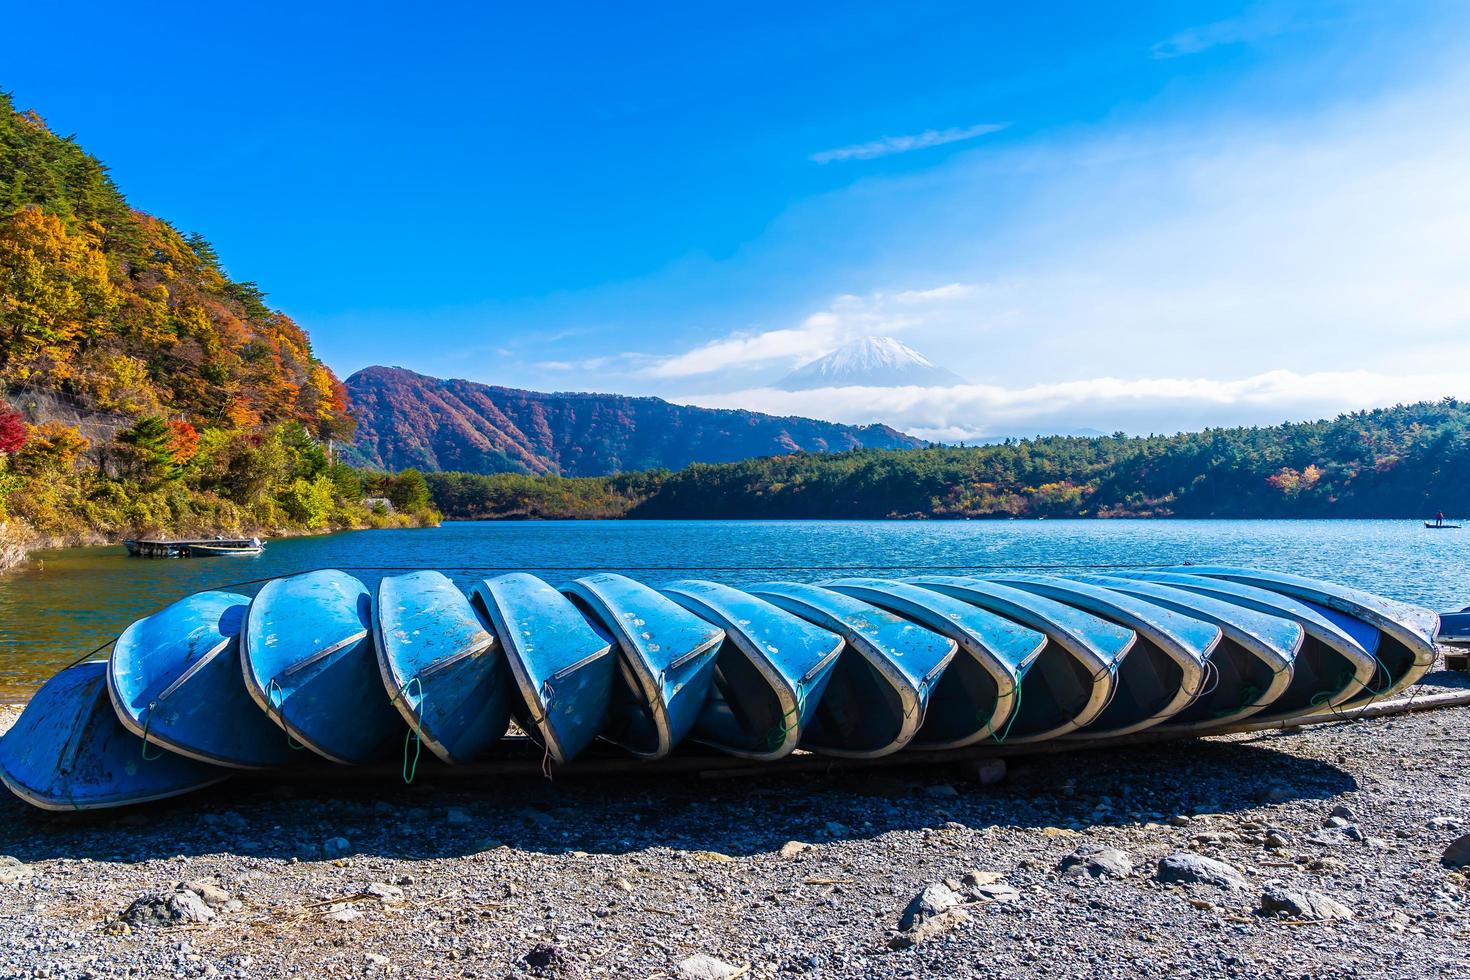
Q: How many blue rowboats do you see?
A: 14